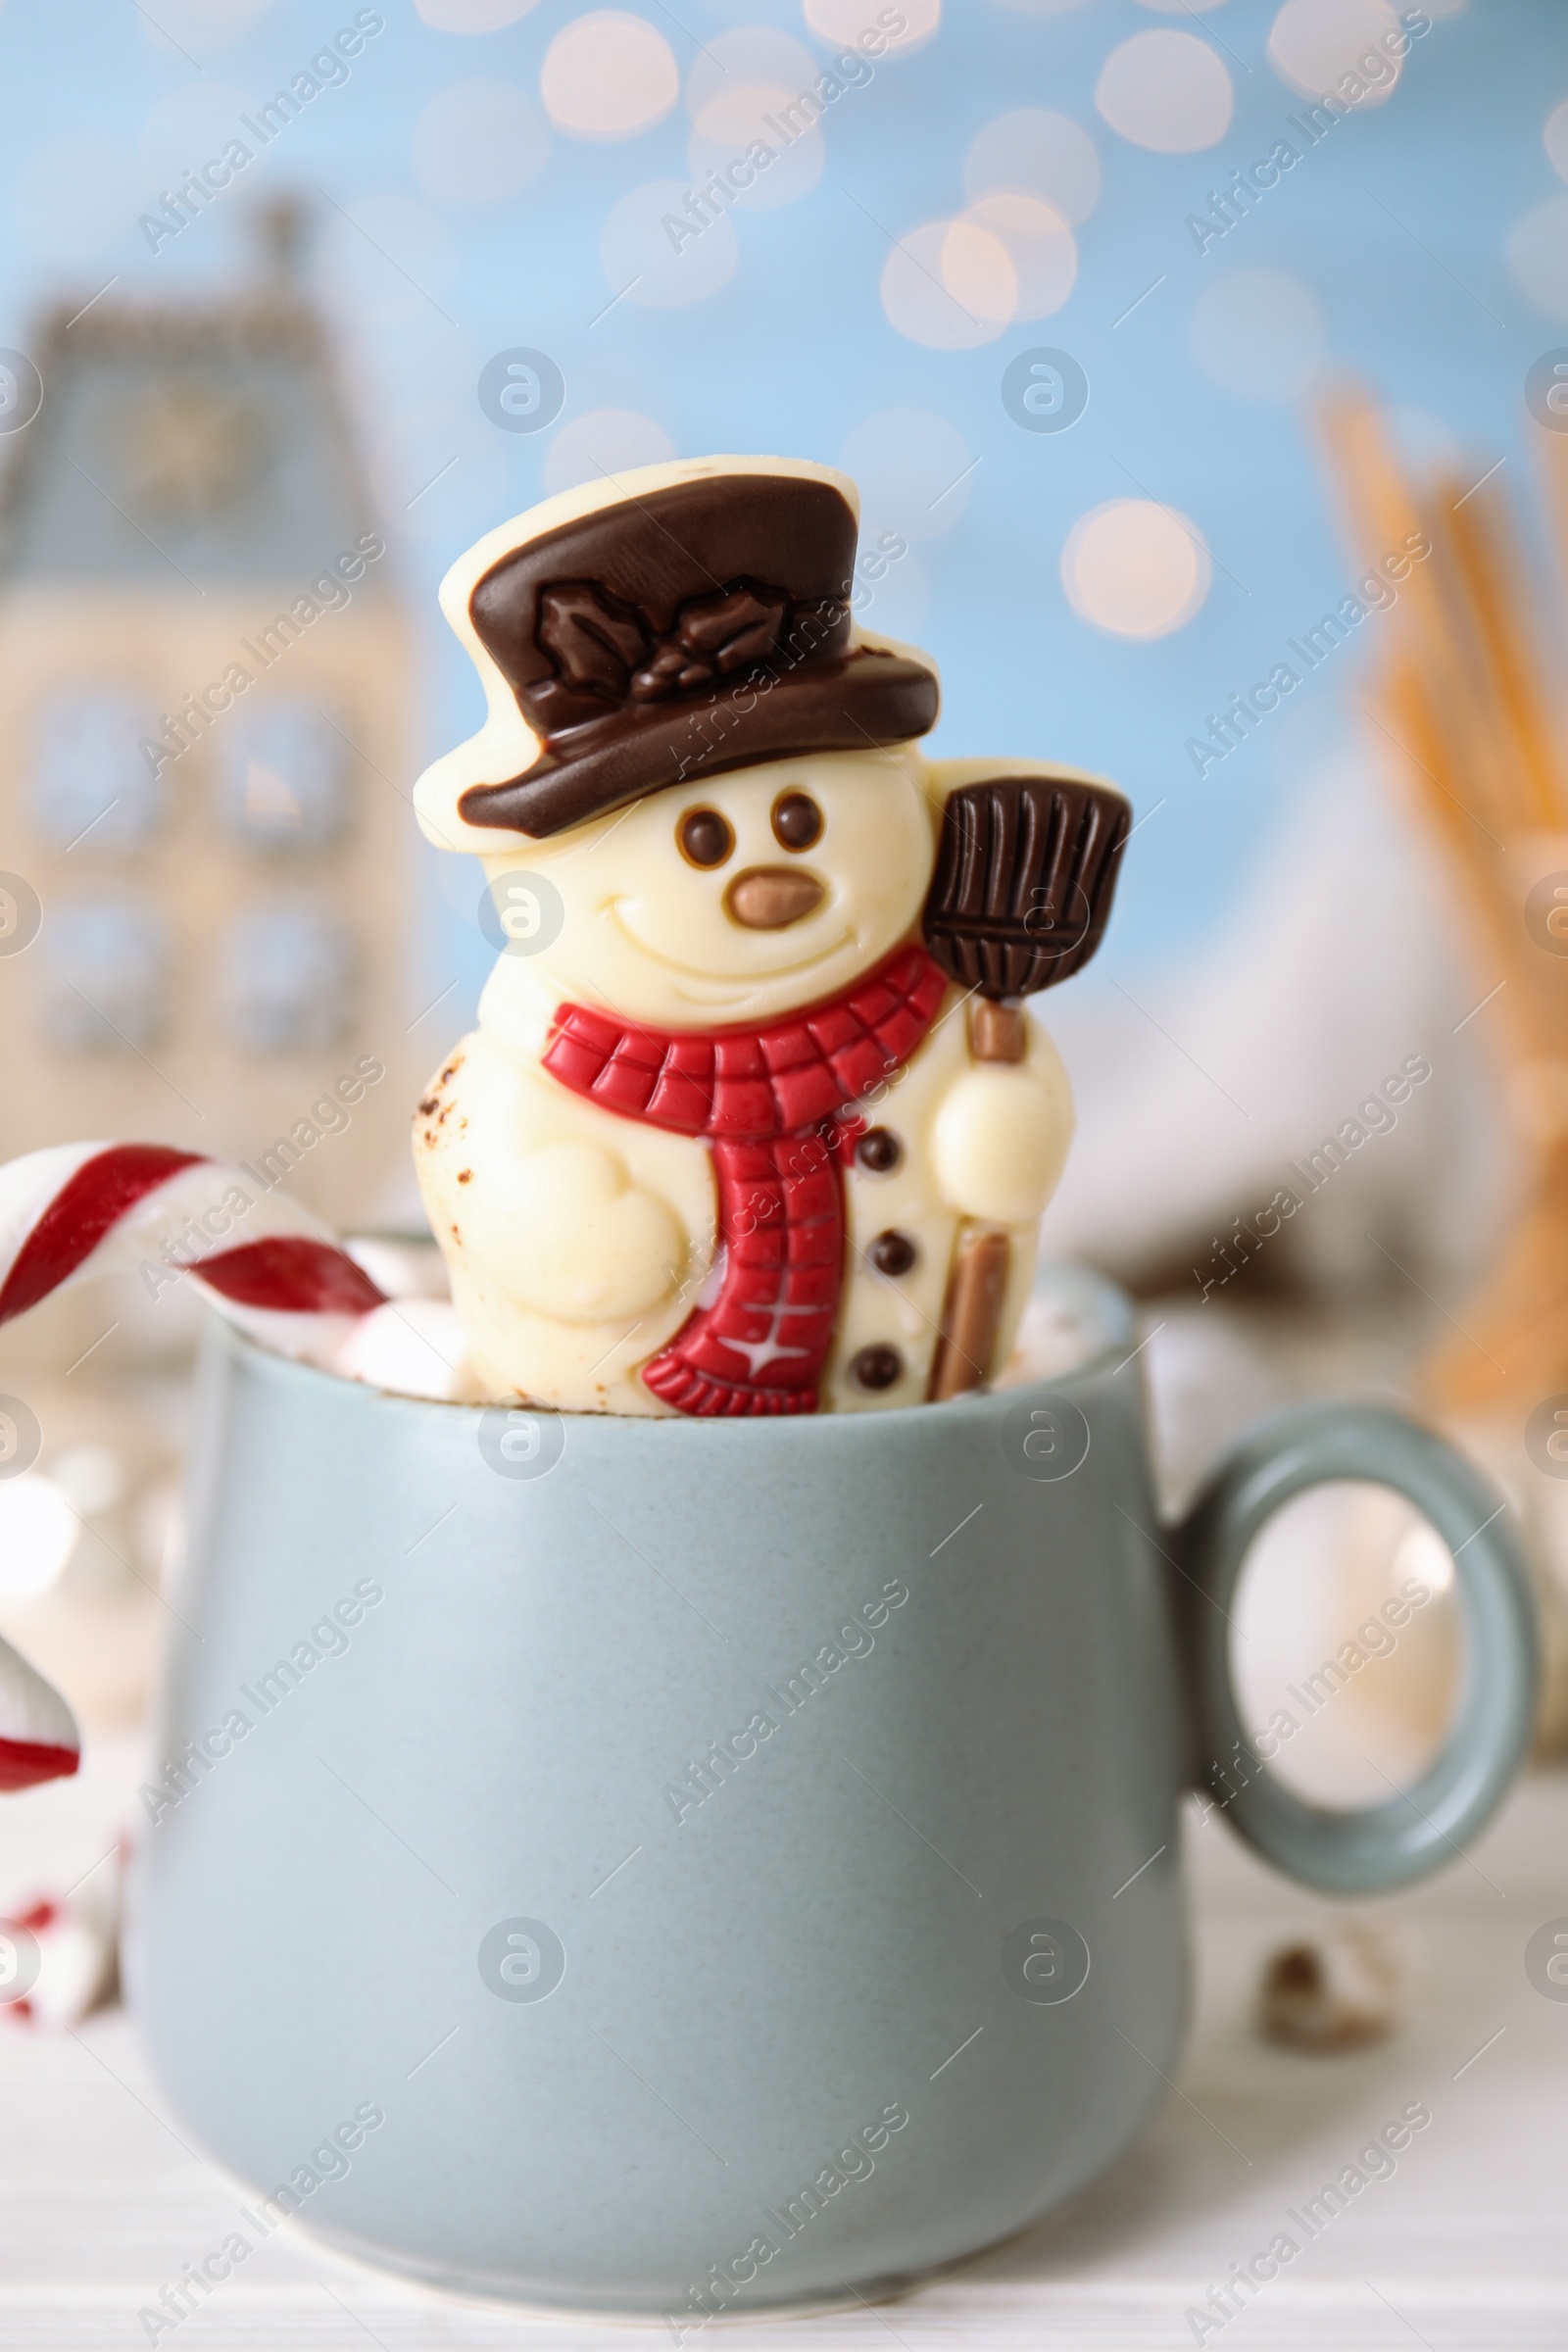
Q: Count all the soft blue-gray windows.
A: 4